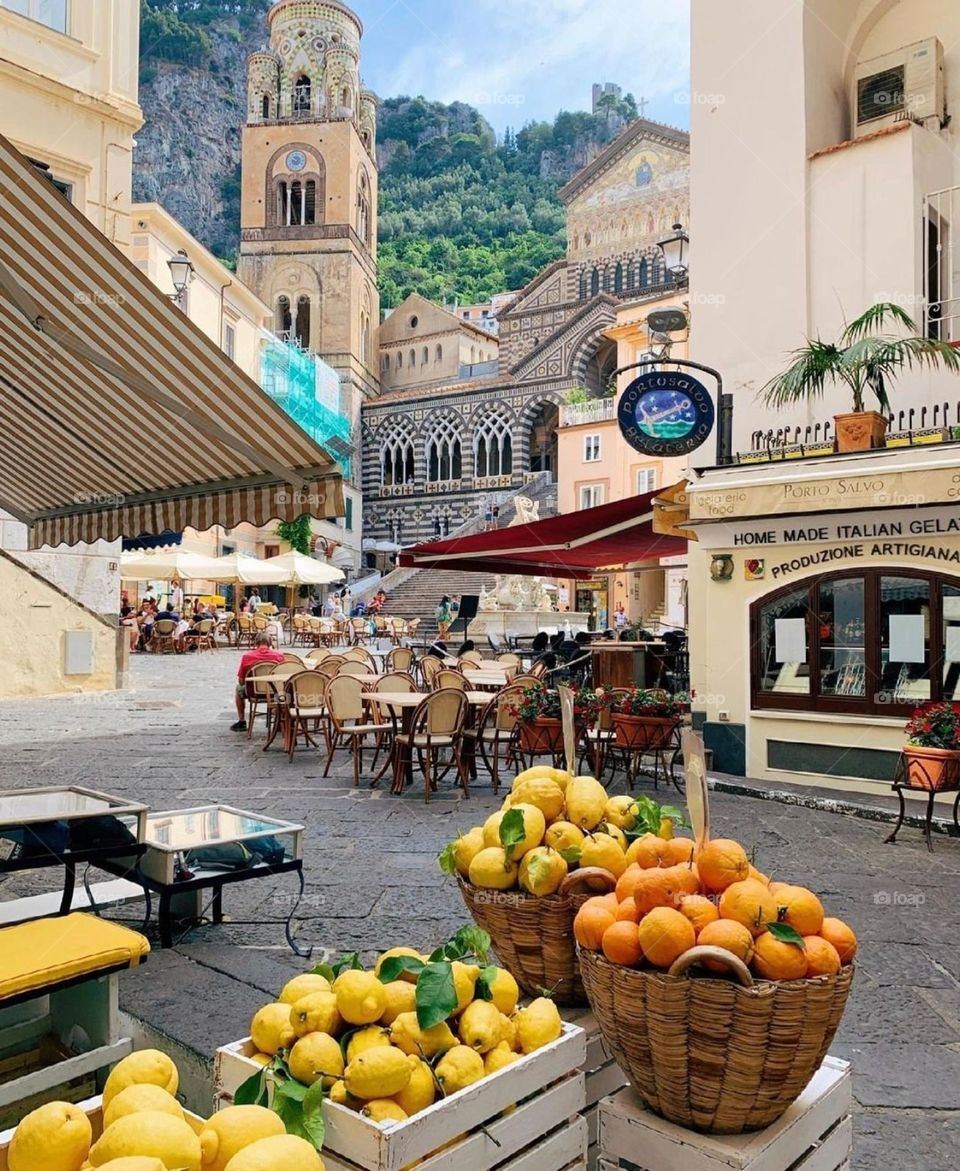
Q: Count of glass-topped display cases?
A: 2